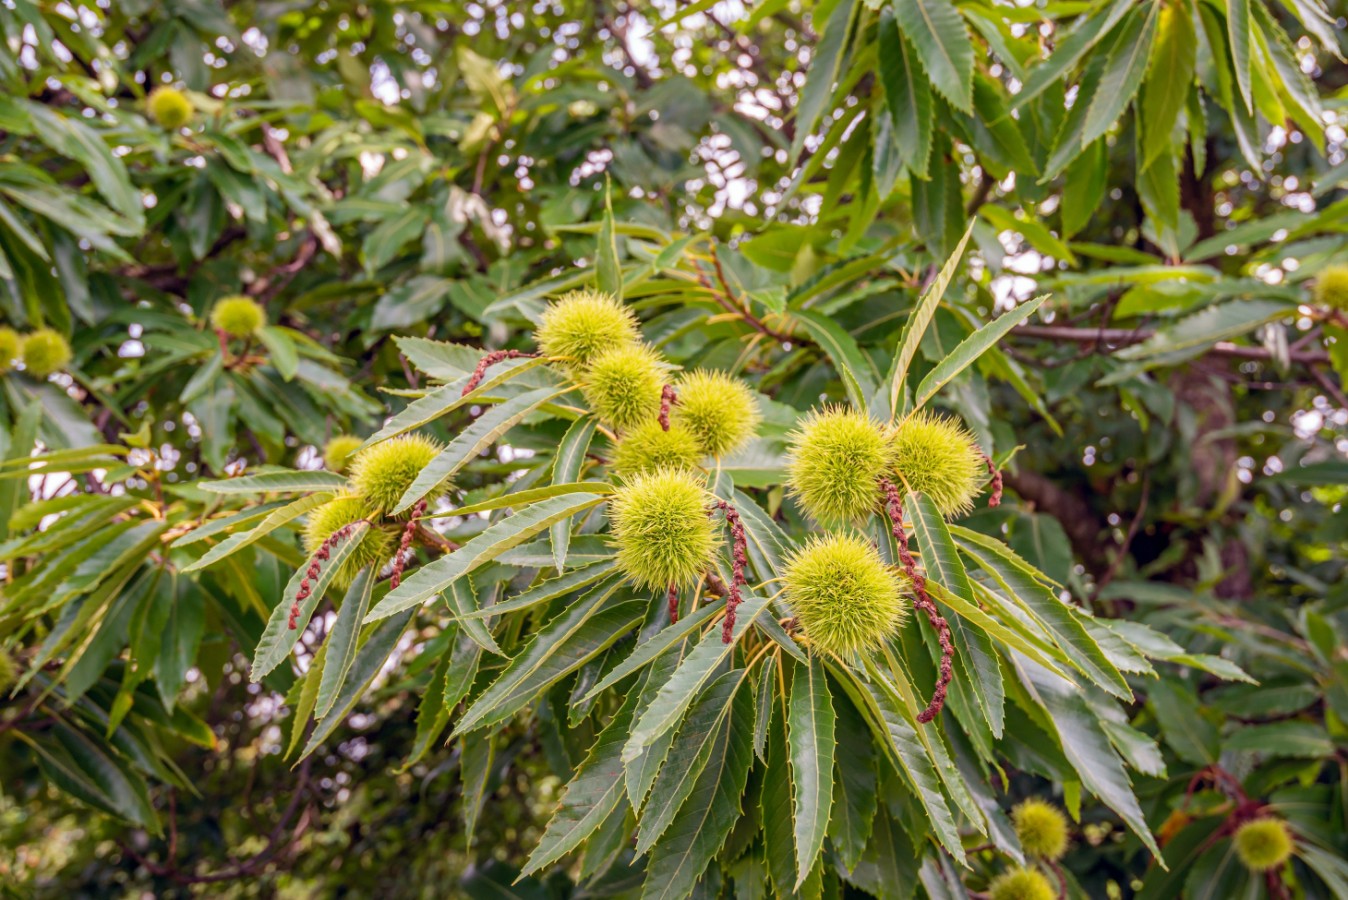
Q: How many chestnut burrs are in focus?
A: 10